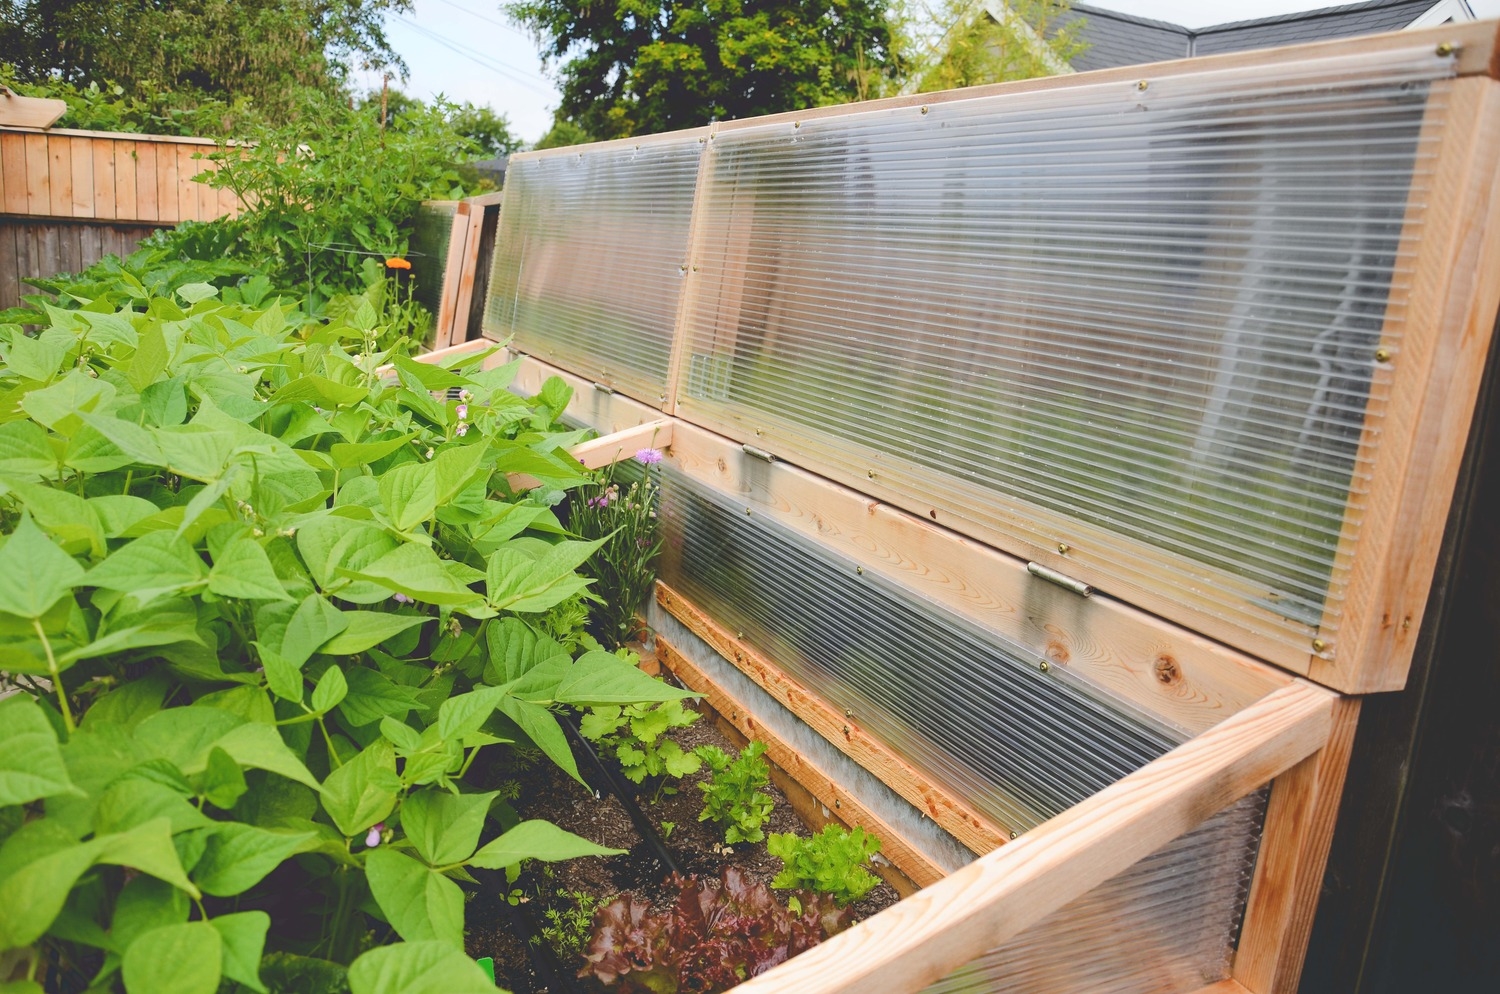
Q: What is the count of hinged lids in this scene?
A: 2